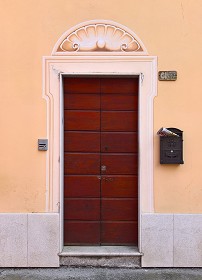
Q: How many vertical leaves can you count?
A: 2